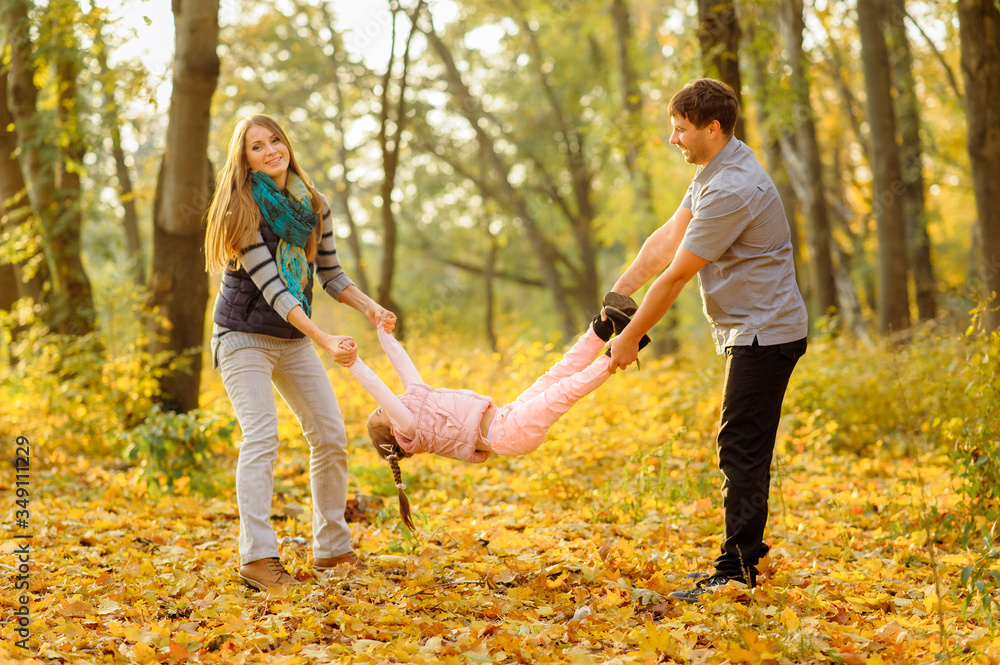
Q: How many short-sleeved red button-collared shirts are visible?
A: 0